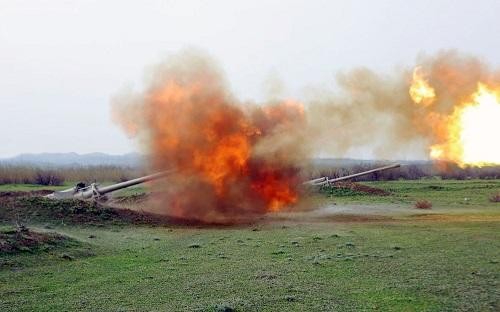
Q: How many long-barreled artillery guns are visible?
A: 2